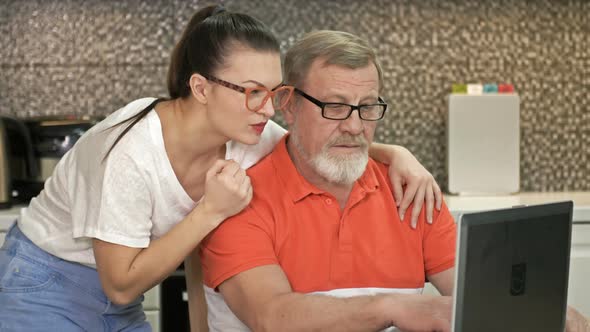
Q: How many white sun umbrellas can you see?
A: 0